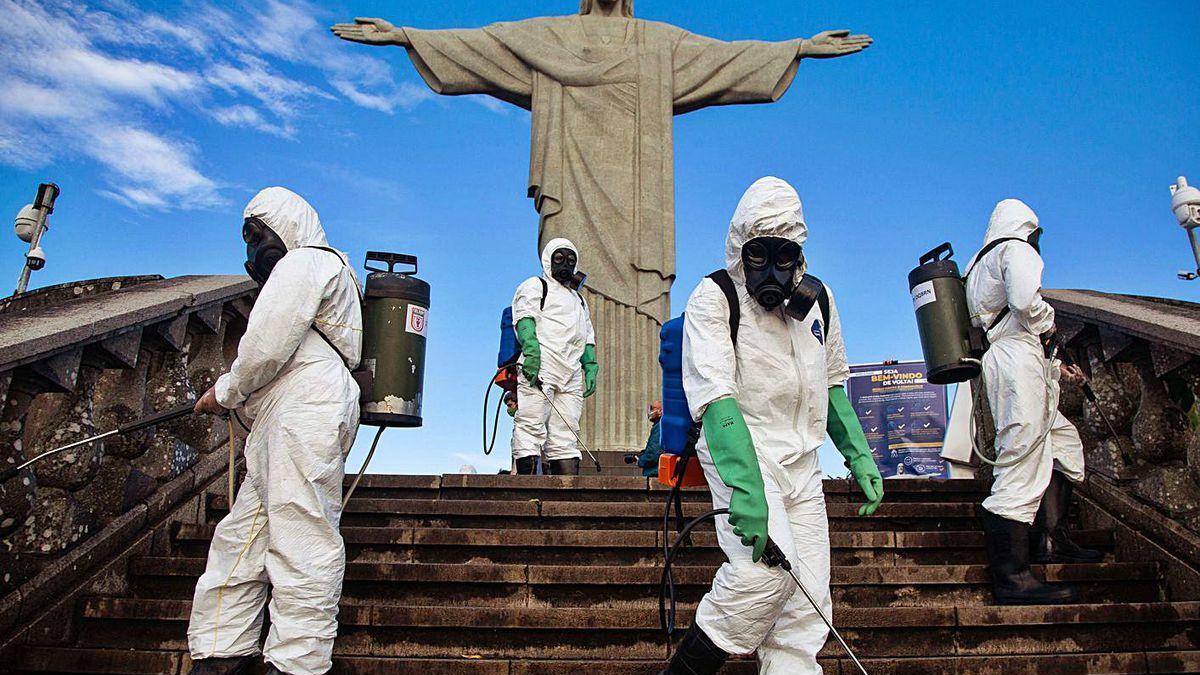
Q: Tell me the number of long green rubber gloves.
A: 4